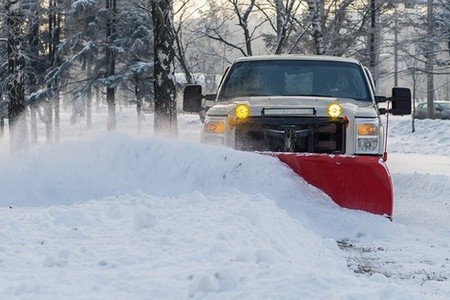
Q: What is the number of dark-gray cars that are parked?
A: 1